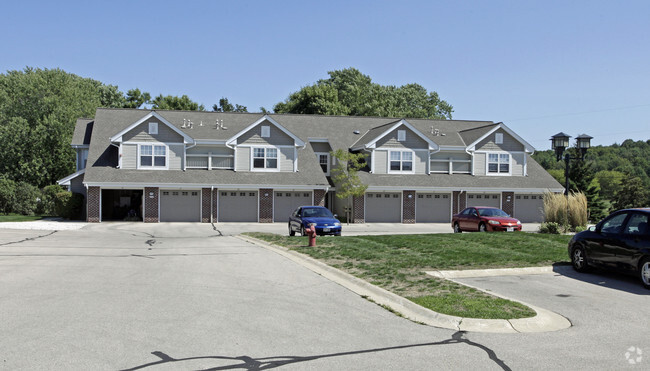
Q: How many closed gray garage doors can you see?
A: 7